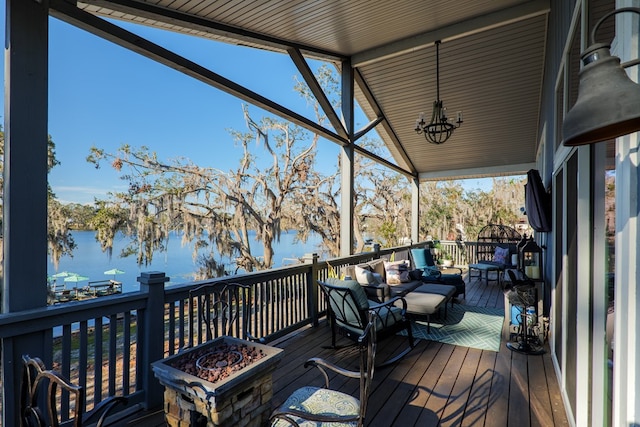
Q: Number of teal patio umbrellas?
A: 3